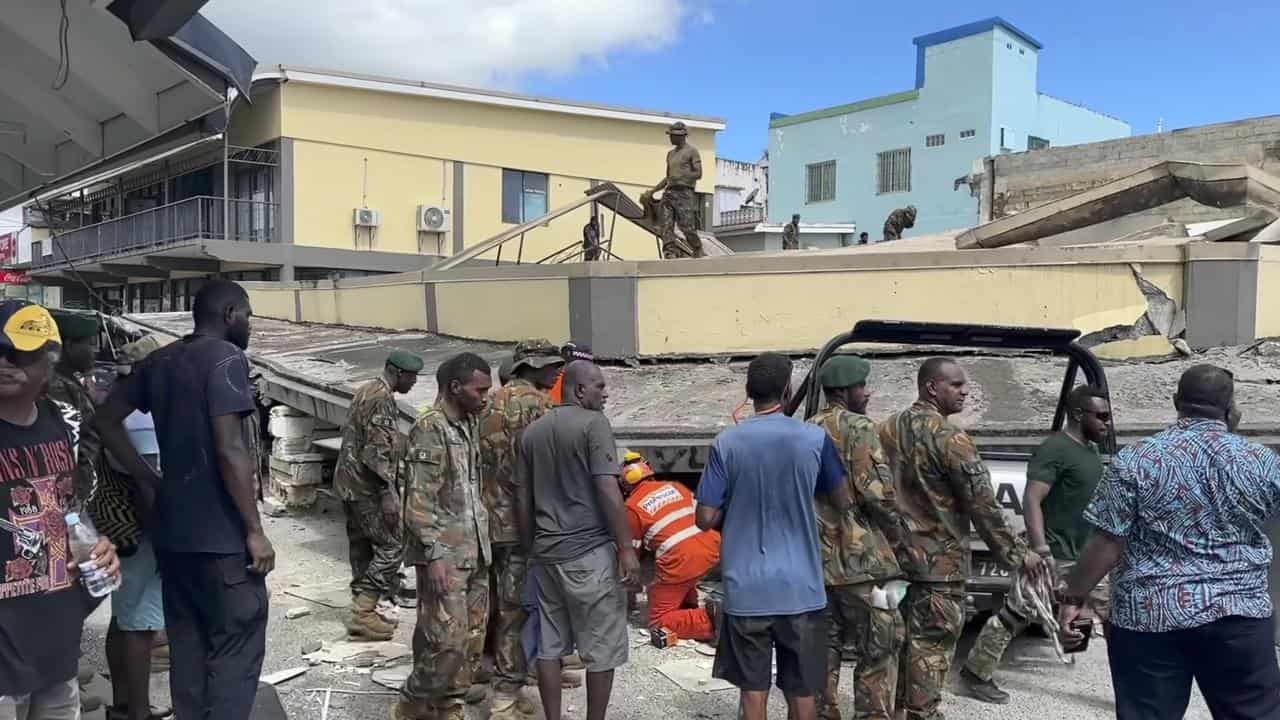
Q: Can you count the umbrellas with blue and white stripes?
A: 0